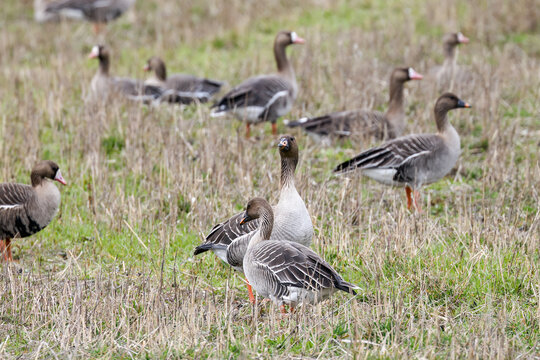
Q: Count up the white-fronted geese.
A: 6